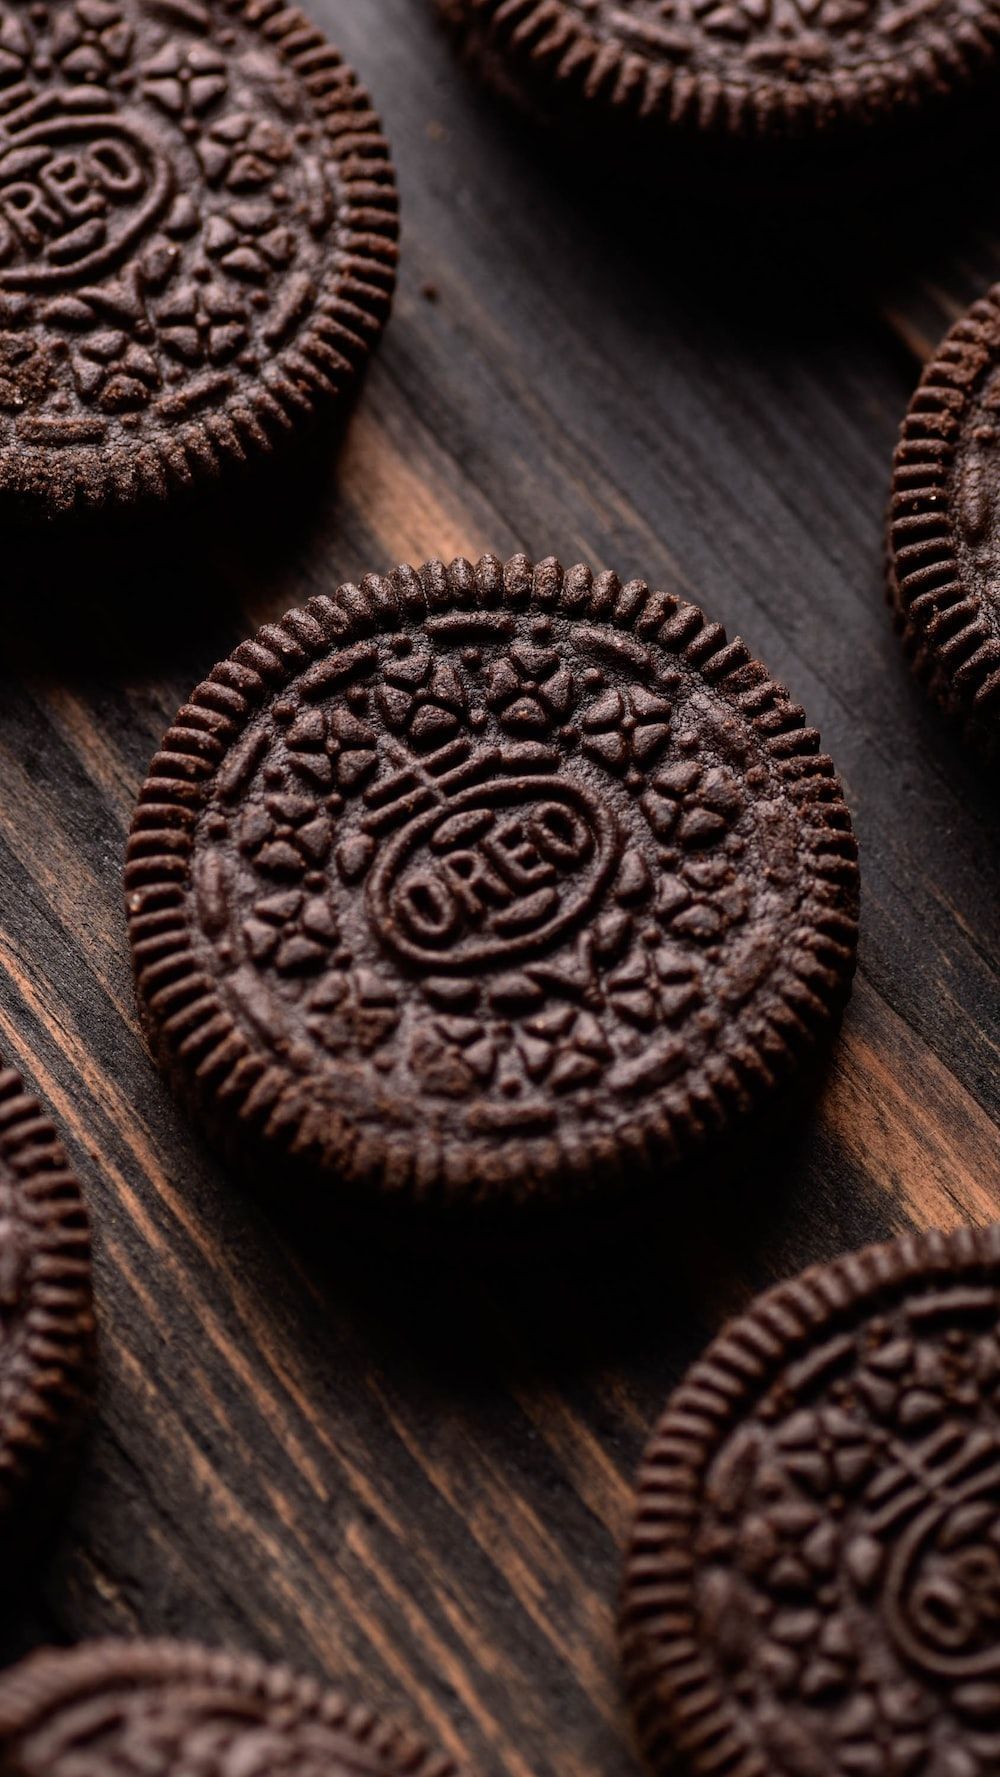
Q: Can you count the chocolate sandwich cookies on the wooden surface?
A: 7